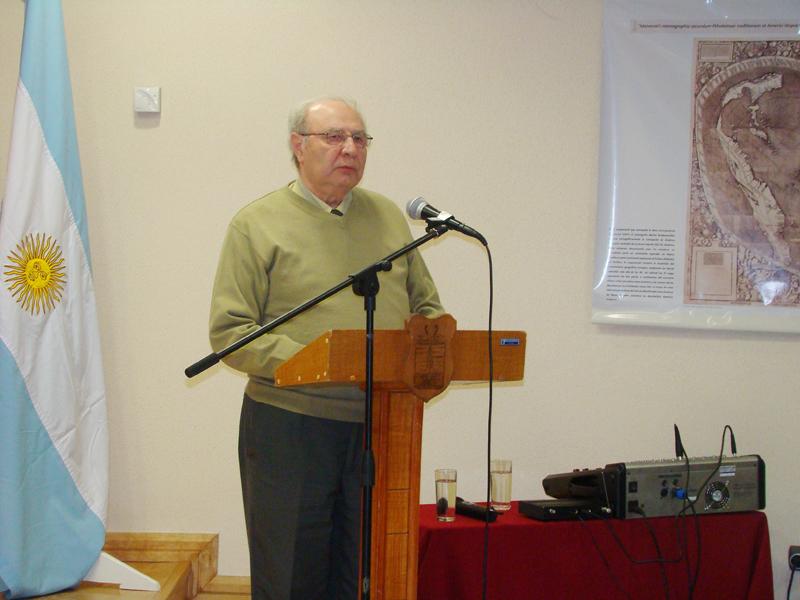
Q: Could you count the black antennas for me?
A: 2